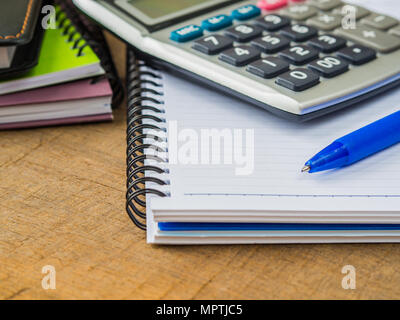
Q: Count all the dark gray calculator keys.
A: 12